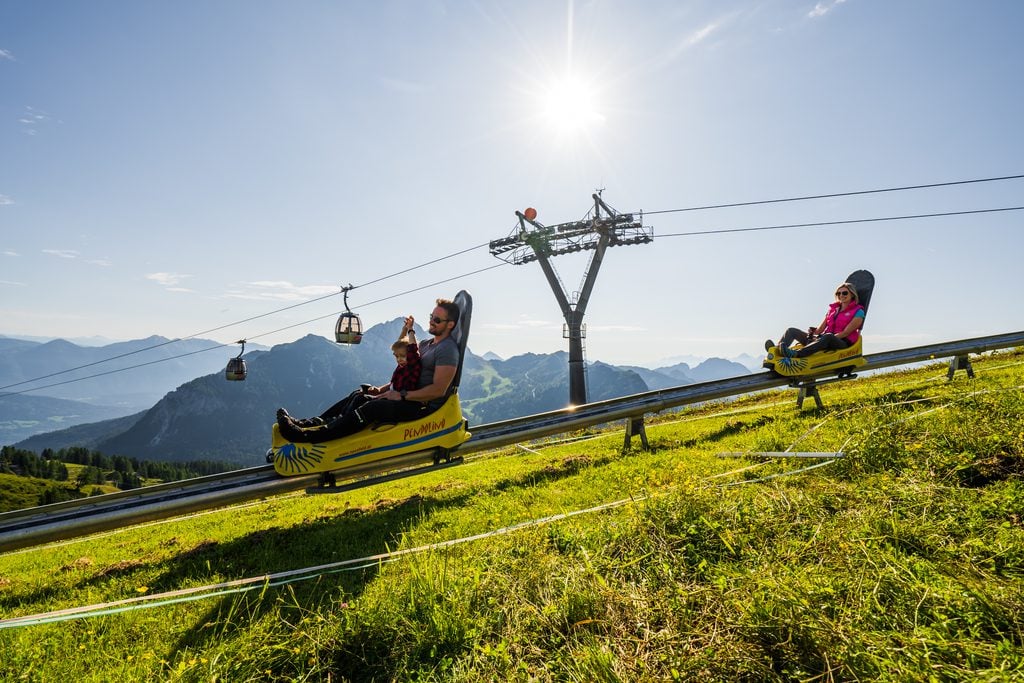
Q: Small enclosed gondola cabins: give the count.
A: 2